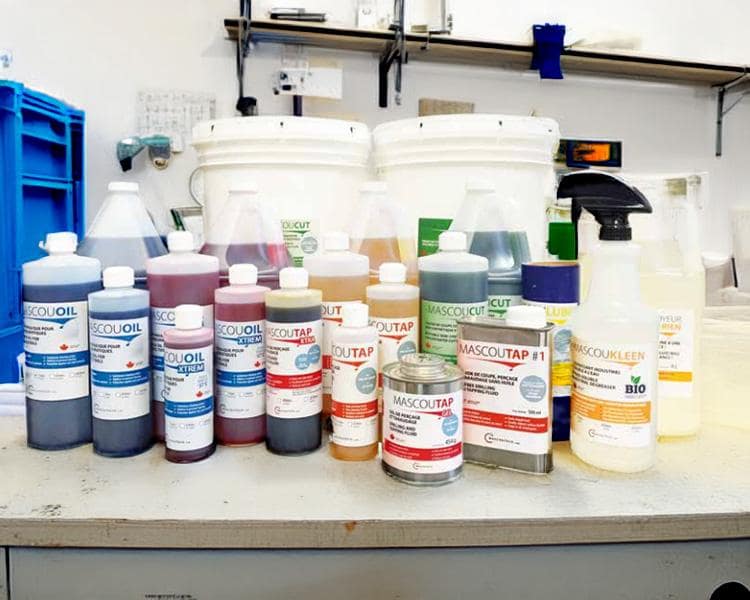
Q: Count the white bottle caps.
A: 15